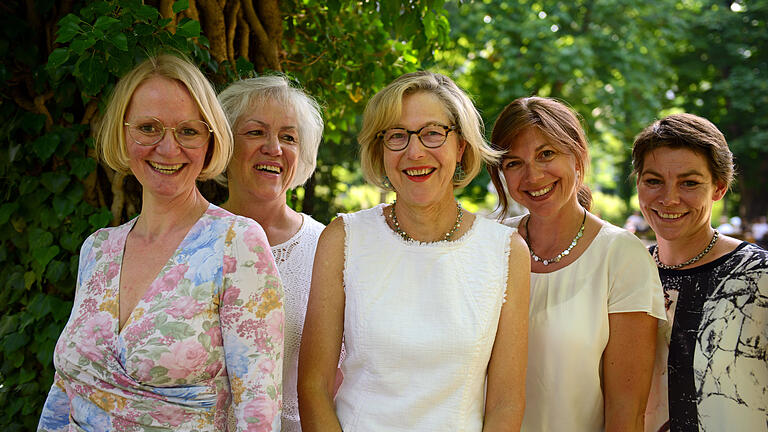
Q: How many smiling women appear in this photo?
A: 5